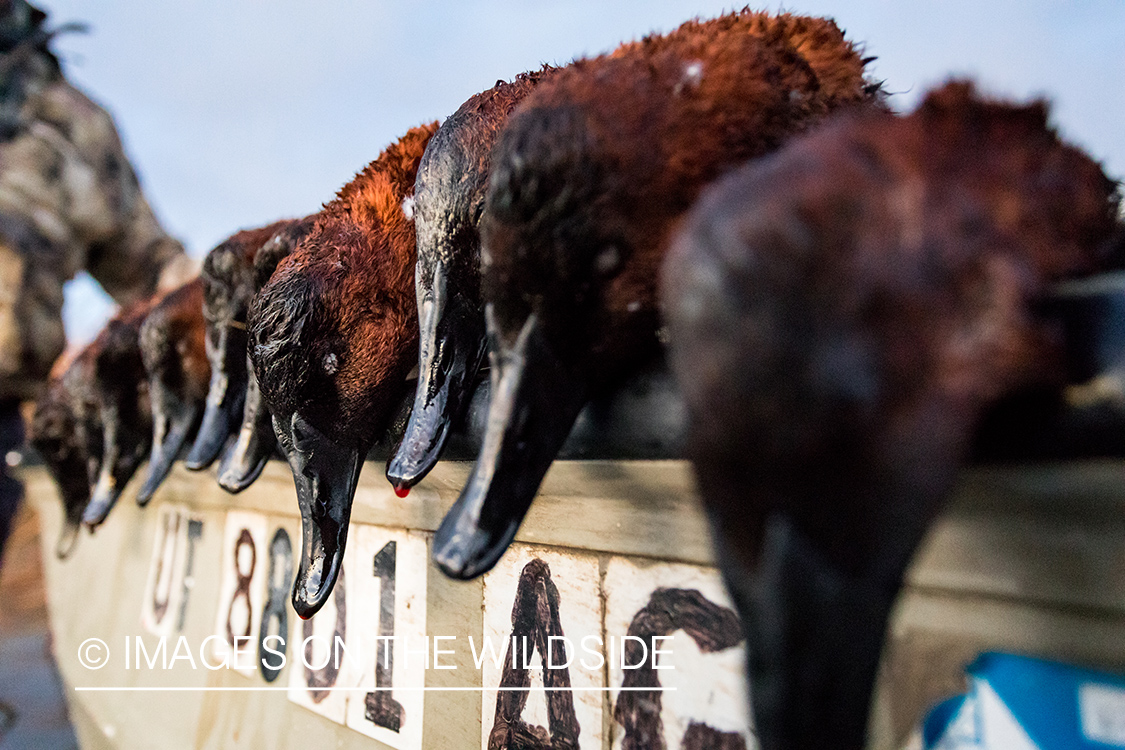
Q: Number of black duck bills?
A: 9